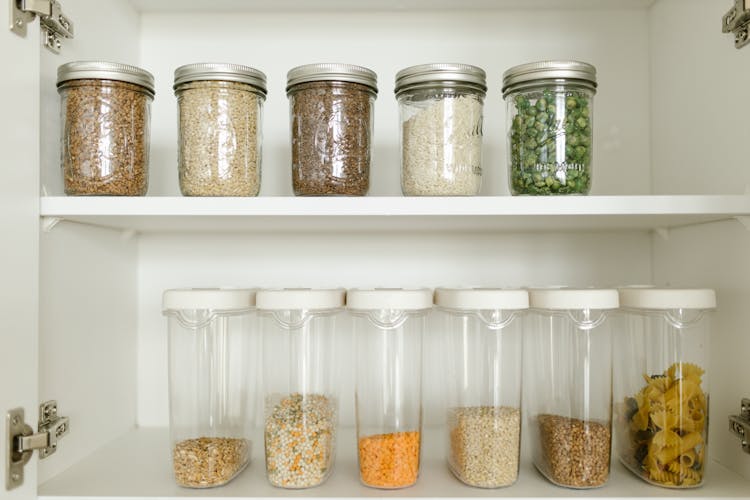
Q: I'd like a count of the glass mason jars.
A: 5